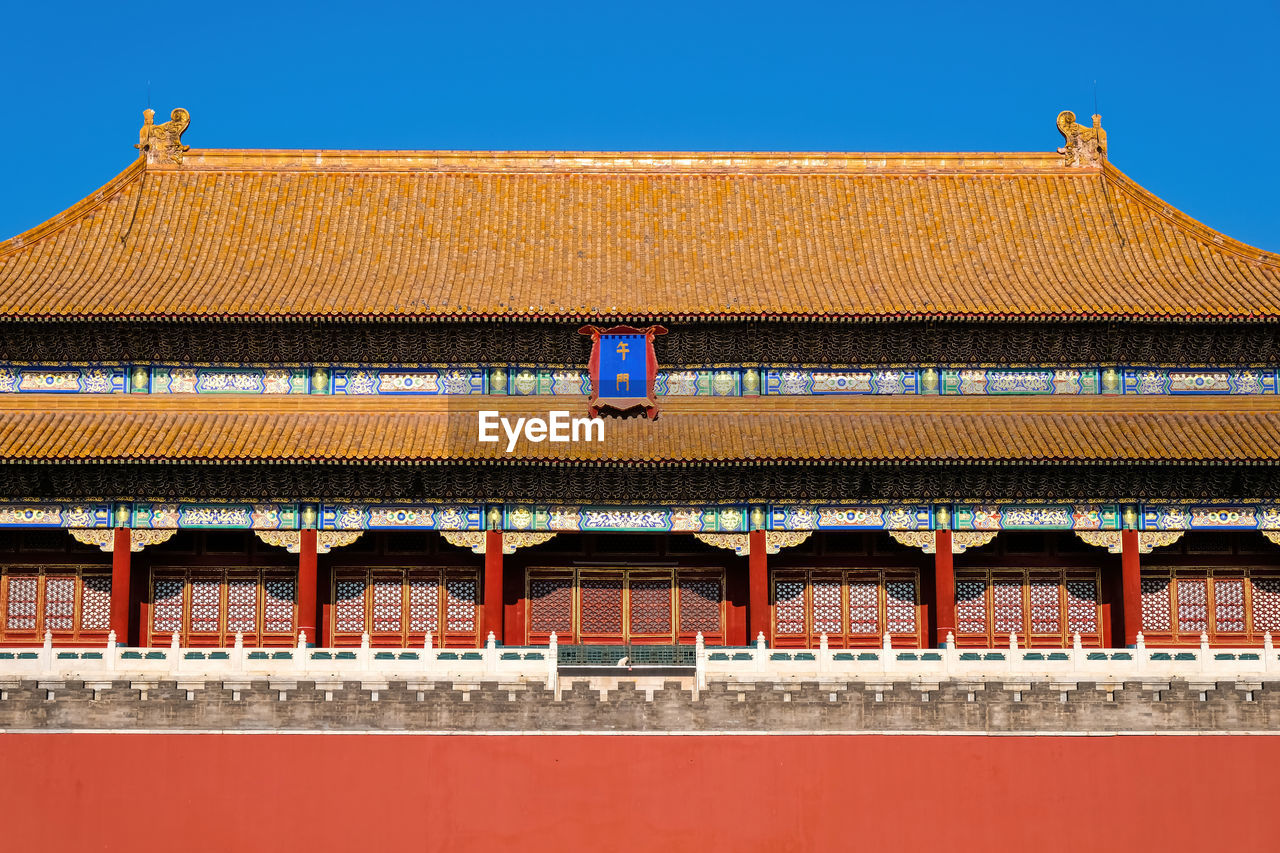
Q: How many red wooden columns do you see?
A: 6